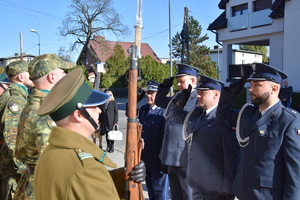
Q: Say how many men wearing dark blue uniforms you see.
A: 4